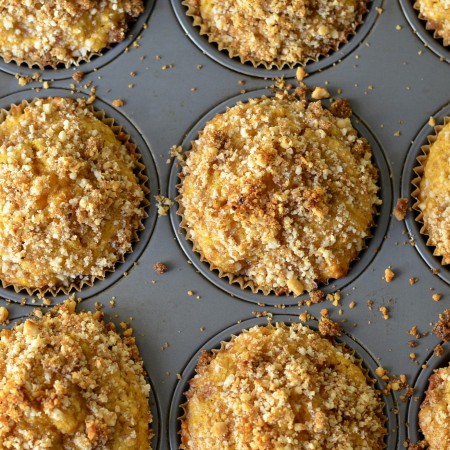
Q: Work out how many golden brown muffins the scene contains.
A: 9